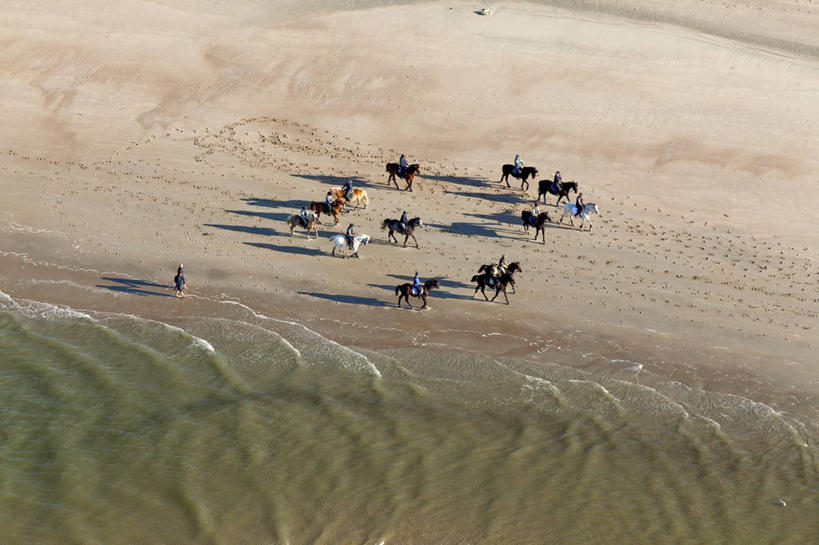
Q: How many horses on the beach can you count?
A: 13